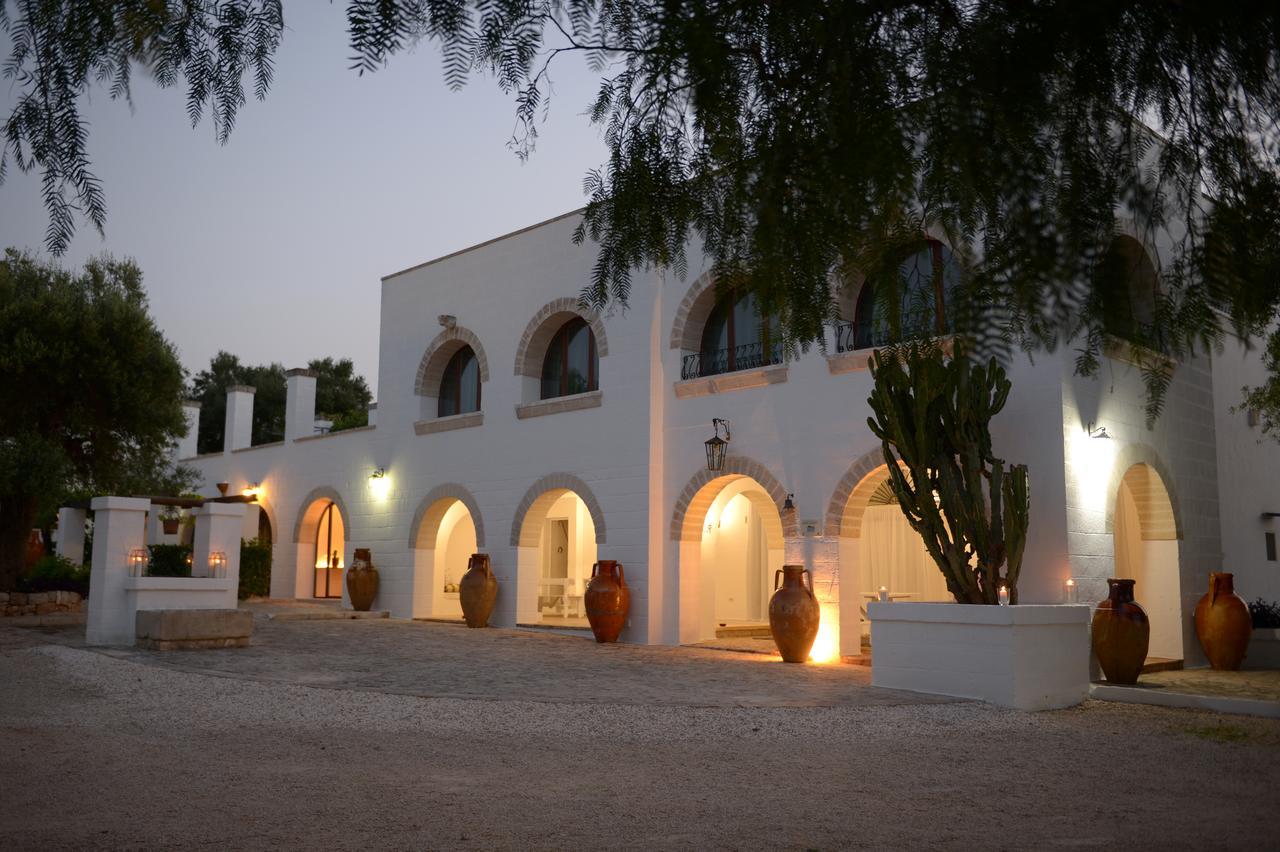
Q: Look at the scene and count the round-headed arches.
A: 12